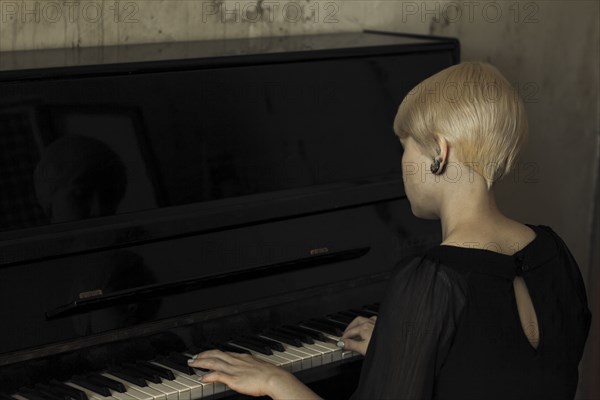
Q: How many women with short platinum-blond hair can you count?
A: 1